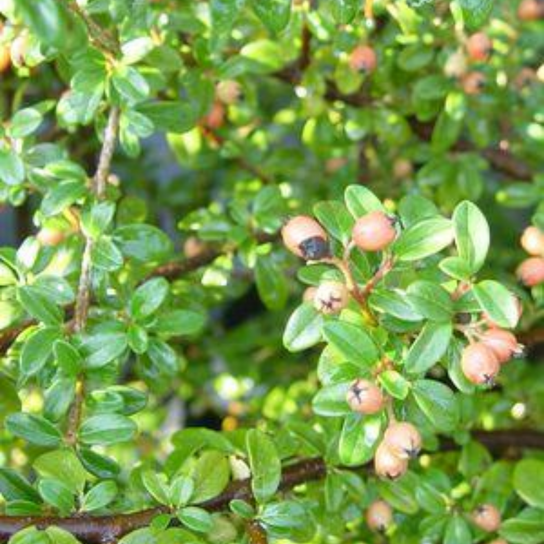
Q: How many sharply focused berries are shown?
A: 8